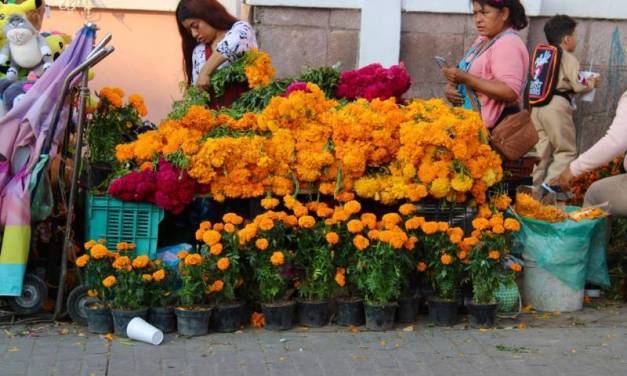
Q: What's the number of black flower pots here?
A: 12